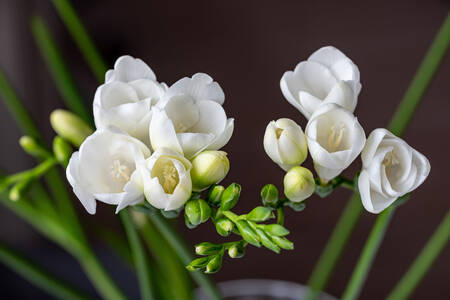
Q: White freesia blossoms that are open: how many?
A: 7